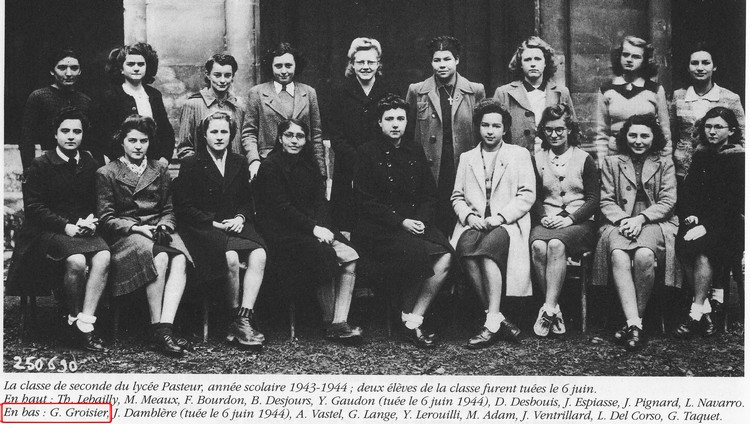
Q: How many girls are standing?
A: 9